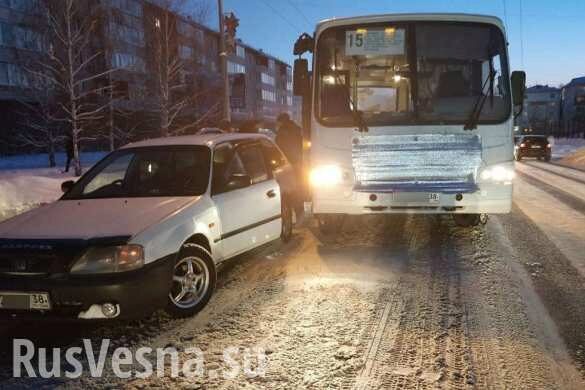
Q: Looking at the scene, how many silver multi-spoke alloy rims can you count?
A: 1